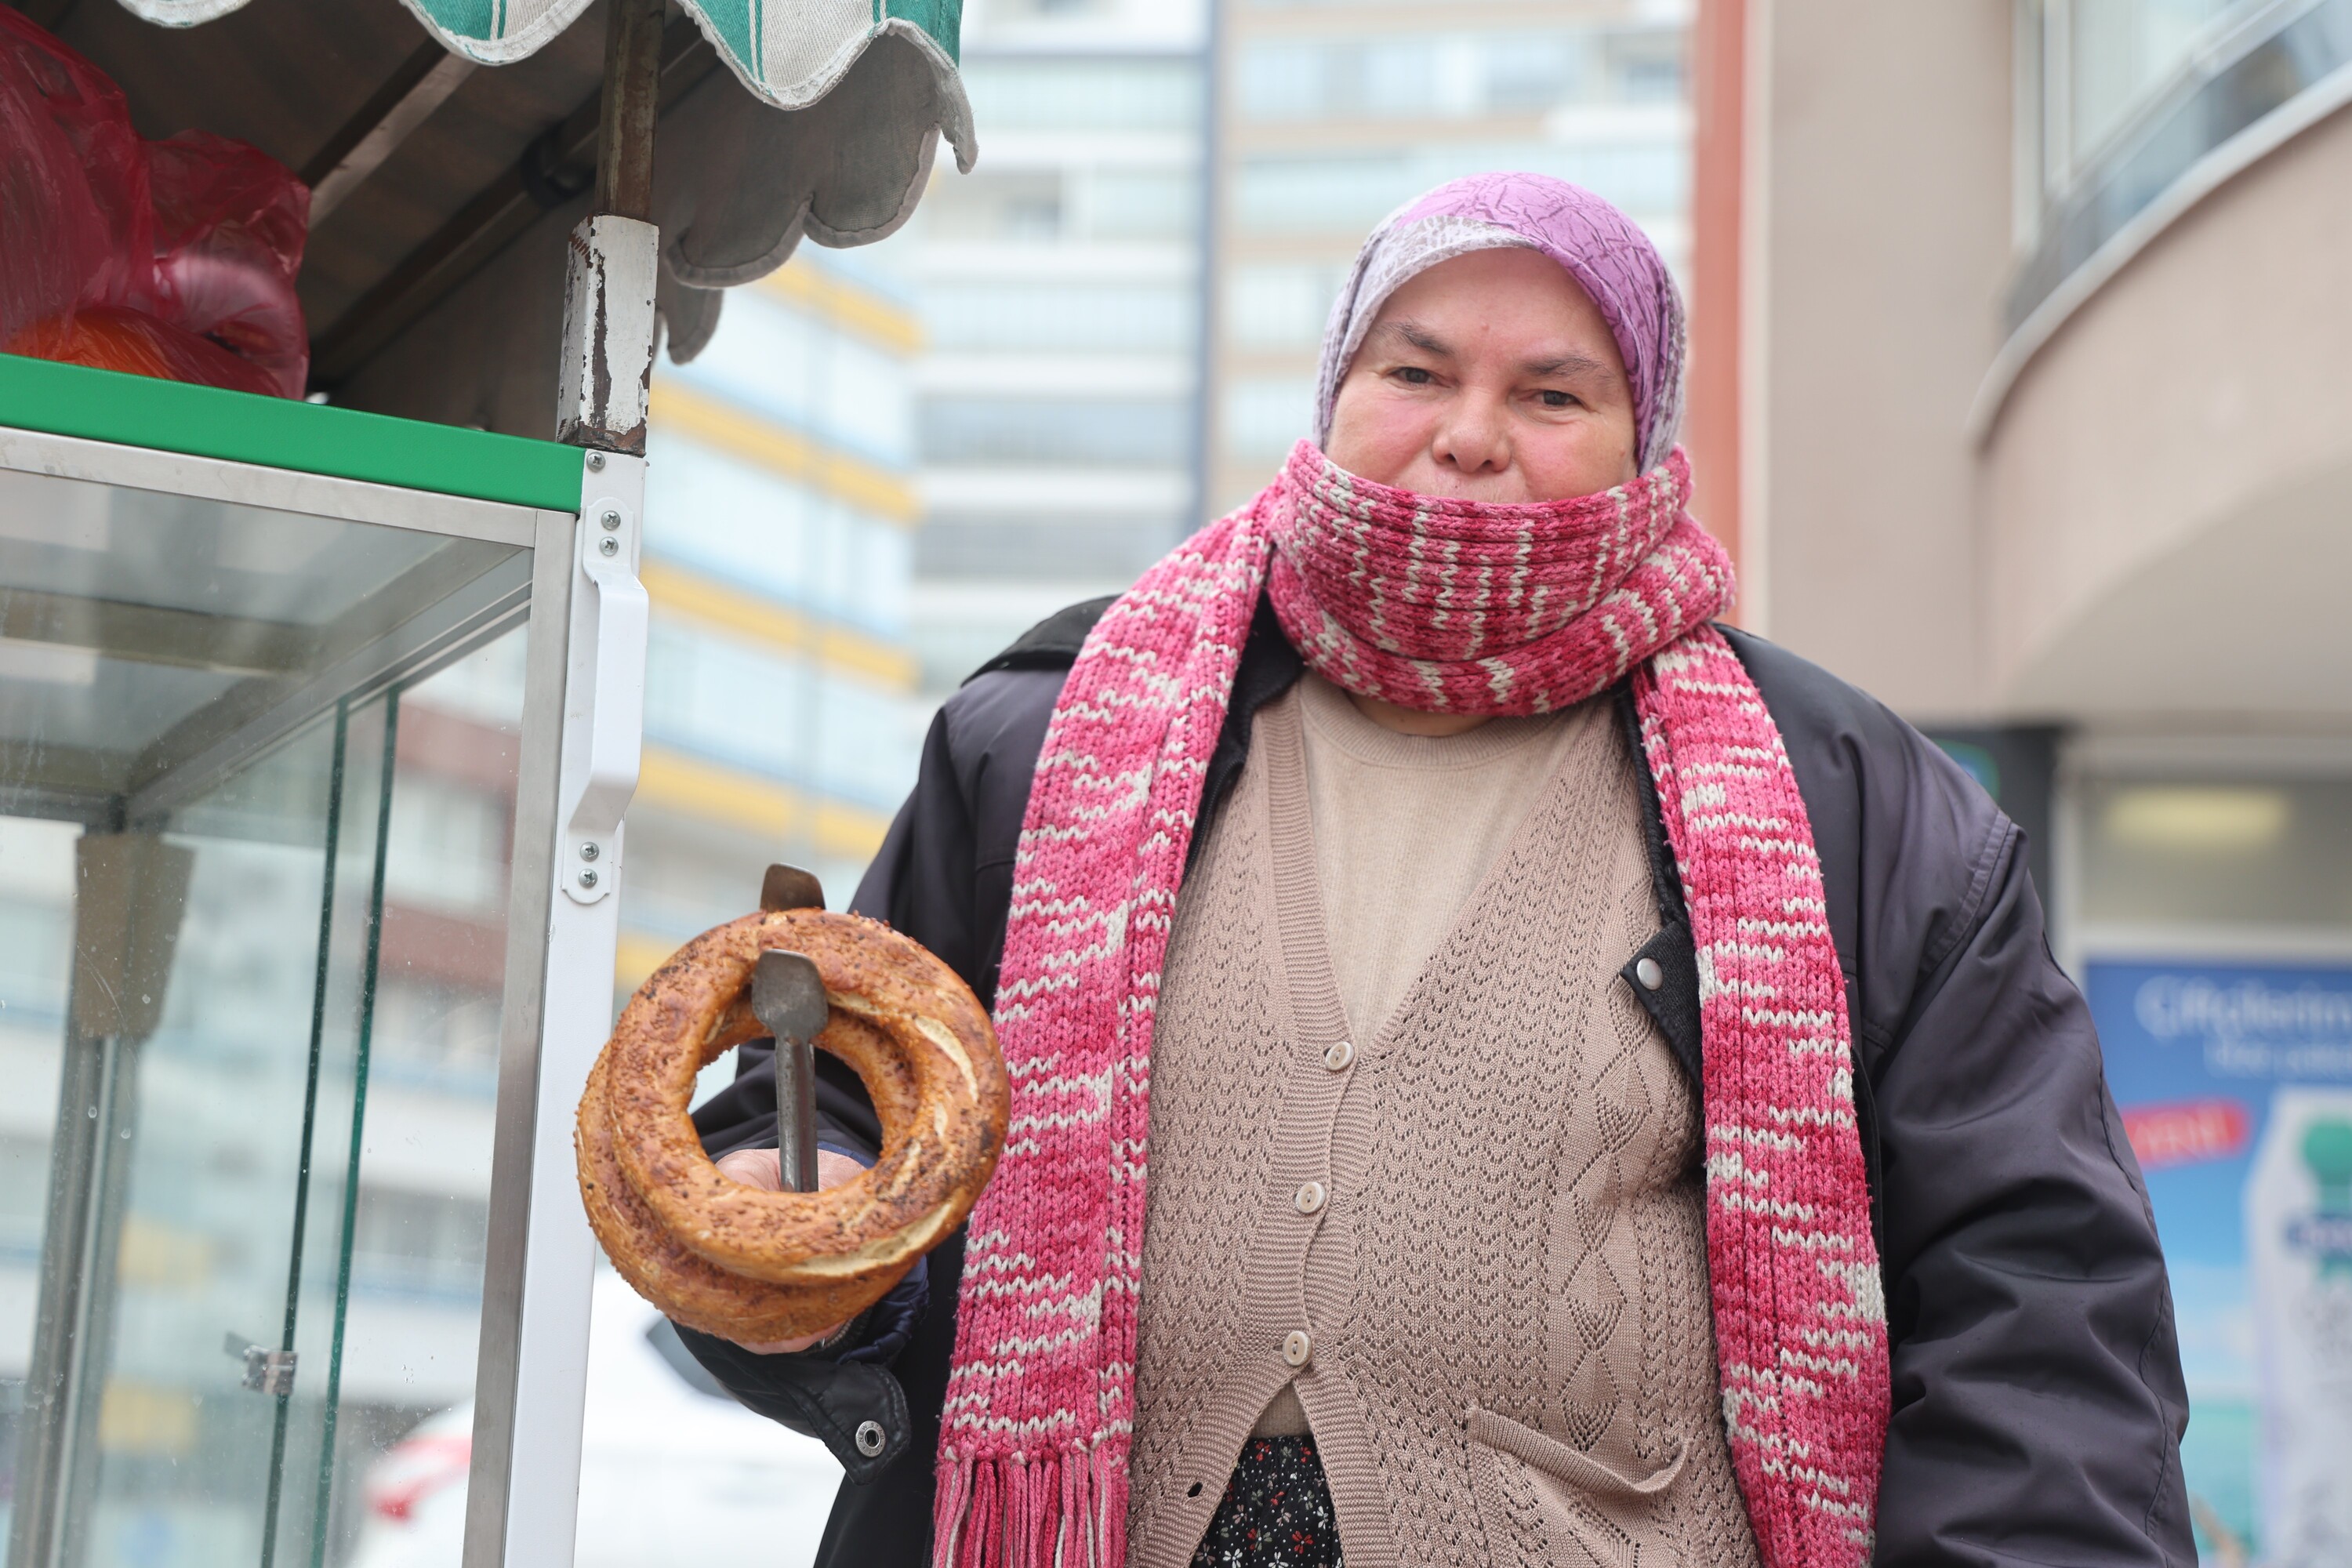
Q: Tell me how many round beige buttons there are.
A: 3